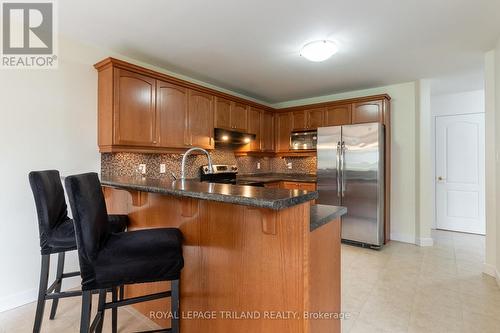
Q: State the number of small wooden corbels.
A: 3